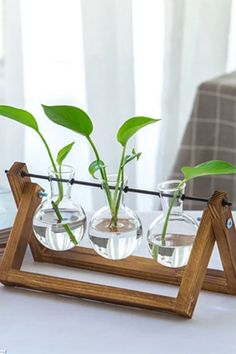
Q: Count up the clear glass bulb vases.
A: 3